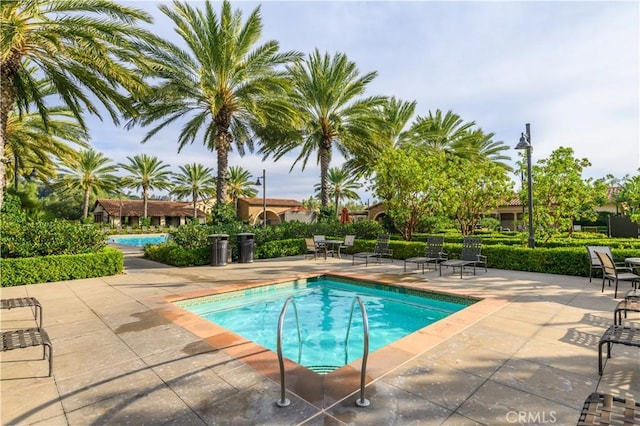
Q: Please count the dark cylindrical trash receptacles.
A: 2